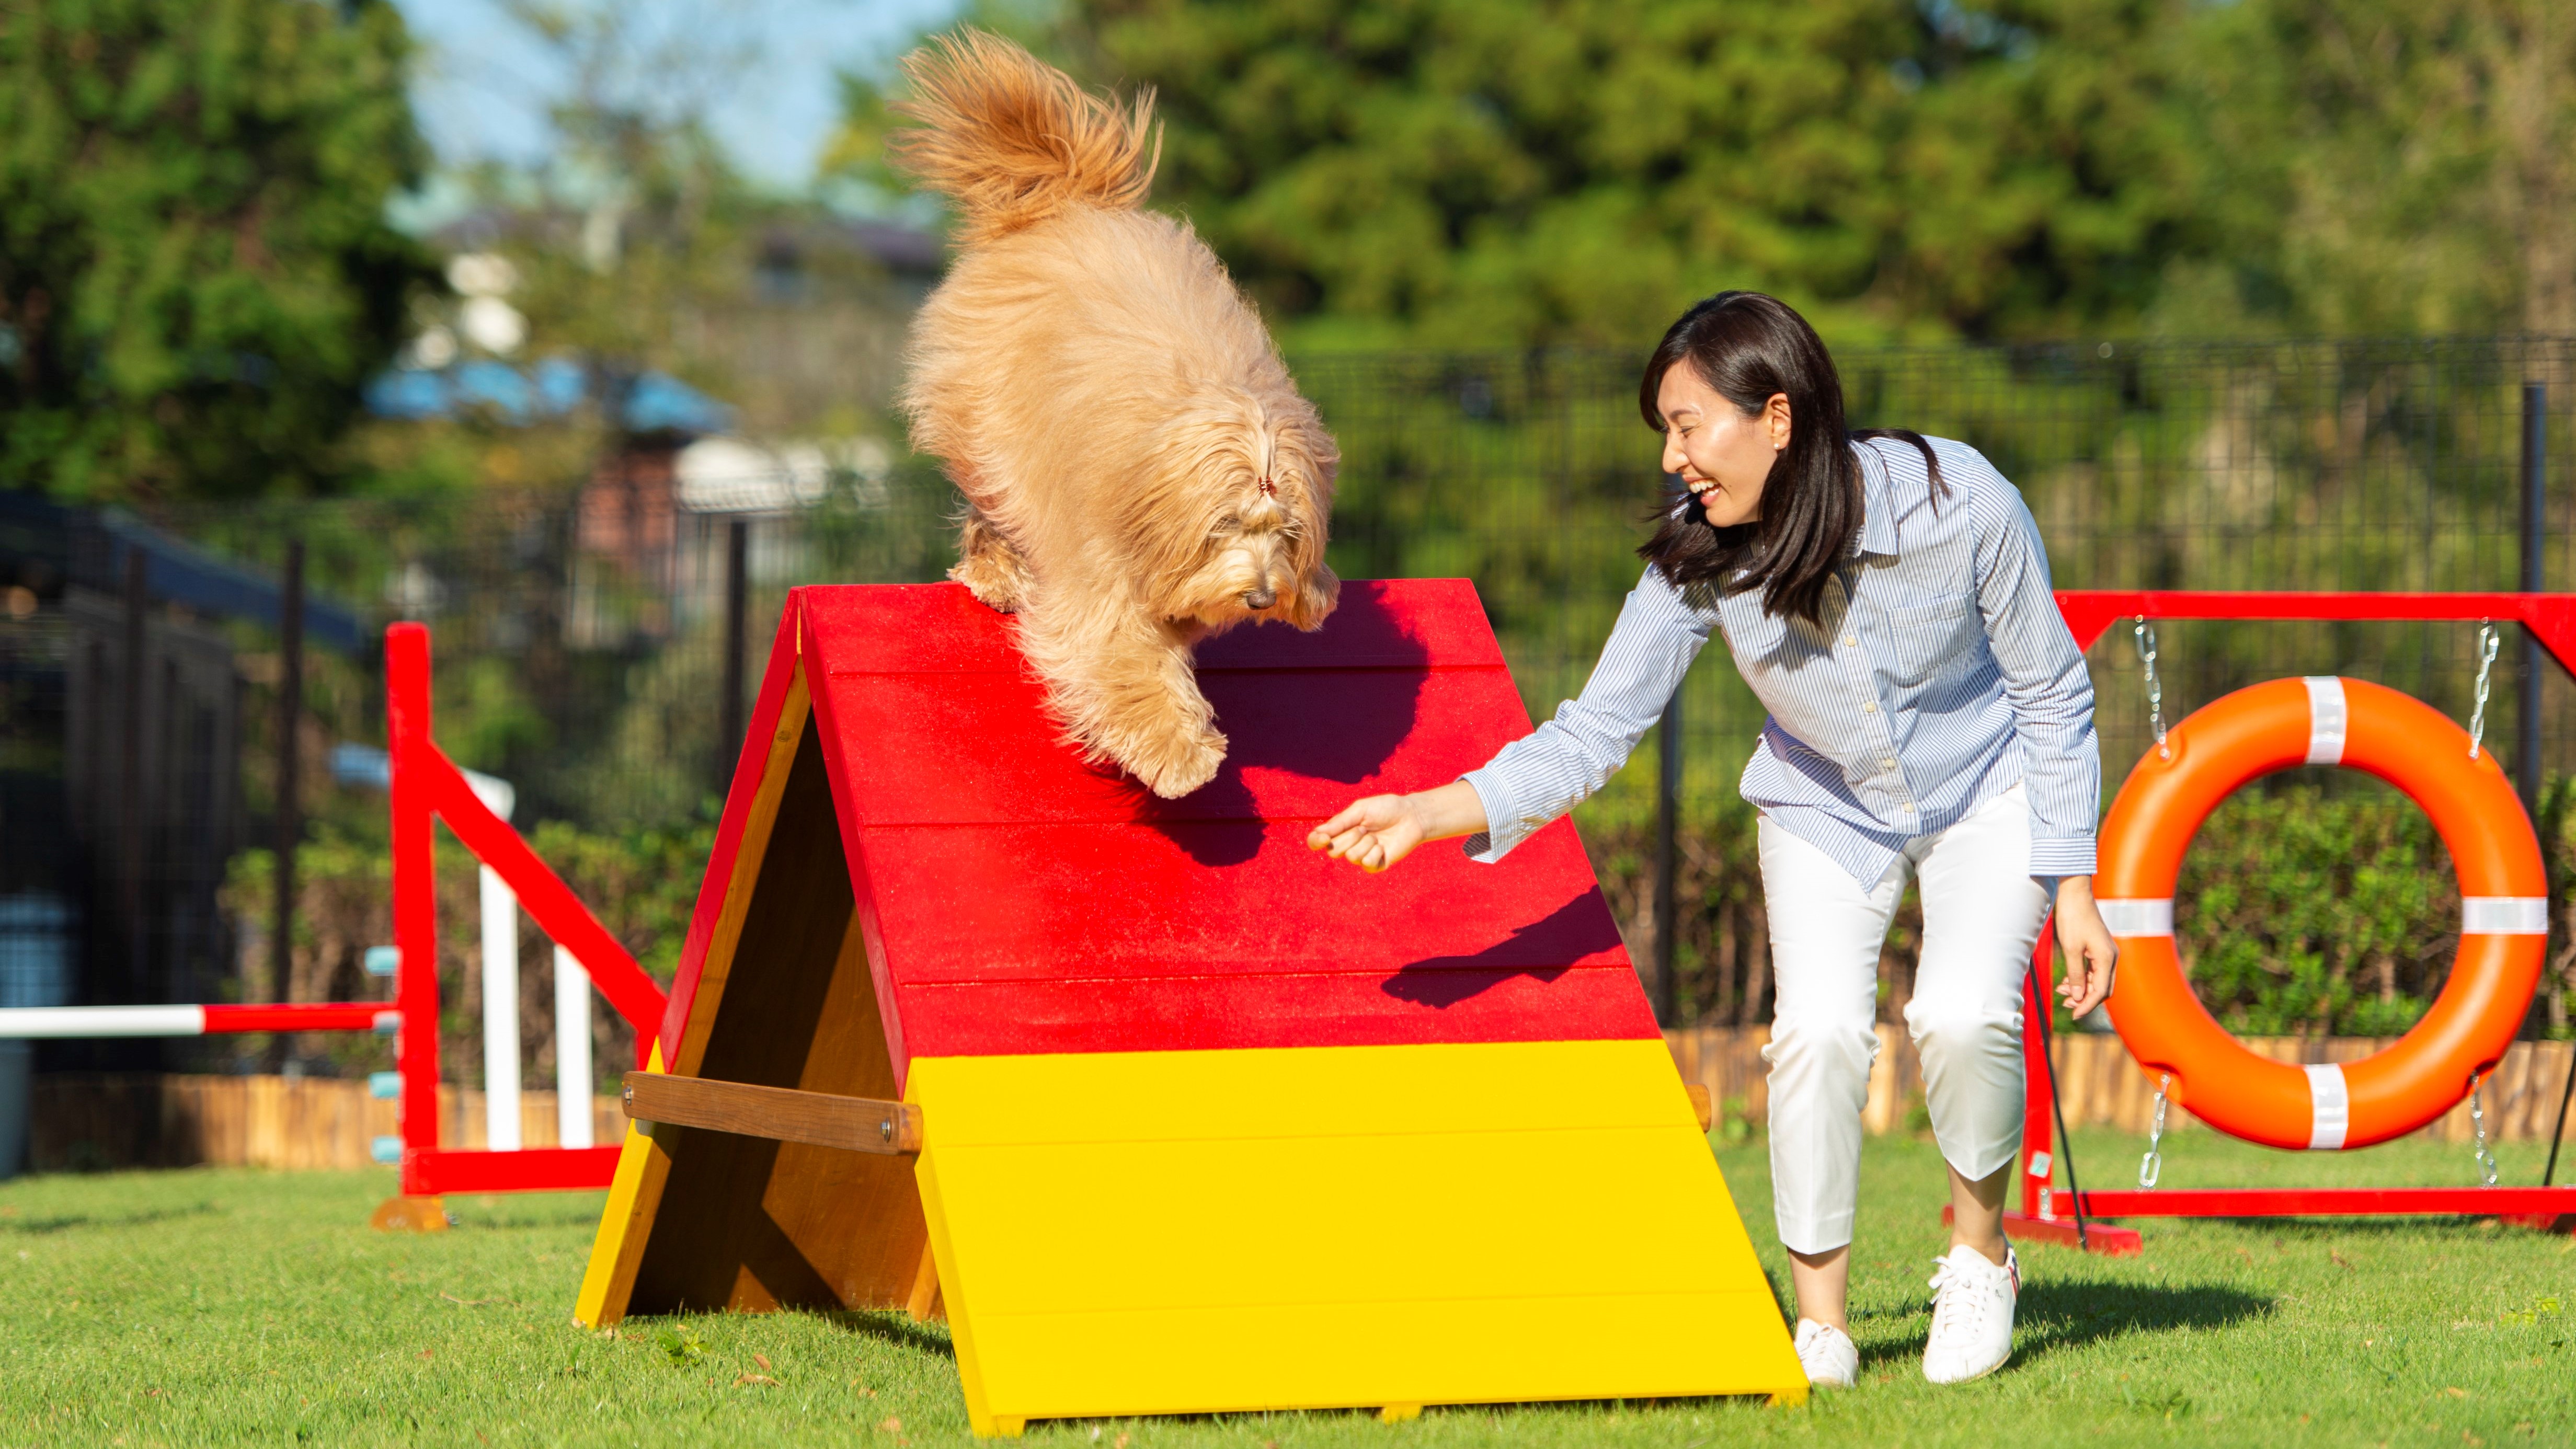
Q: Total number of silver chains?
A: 4